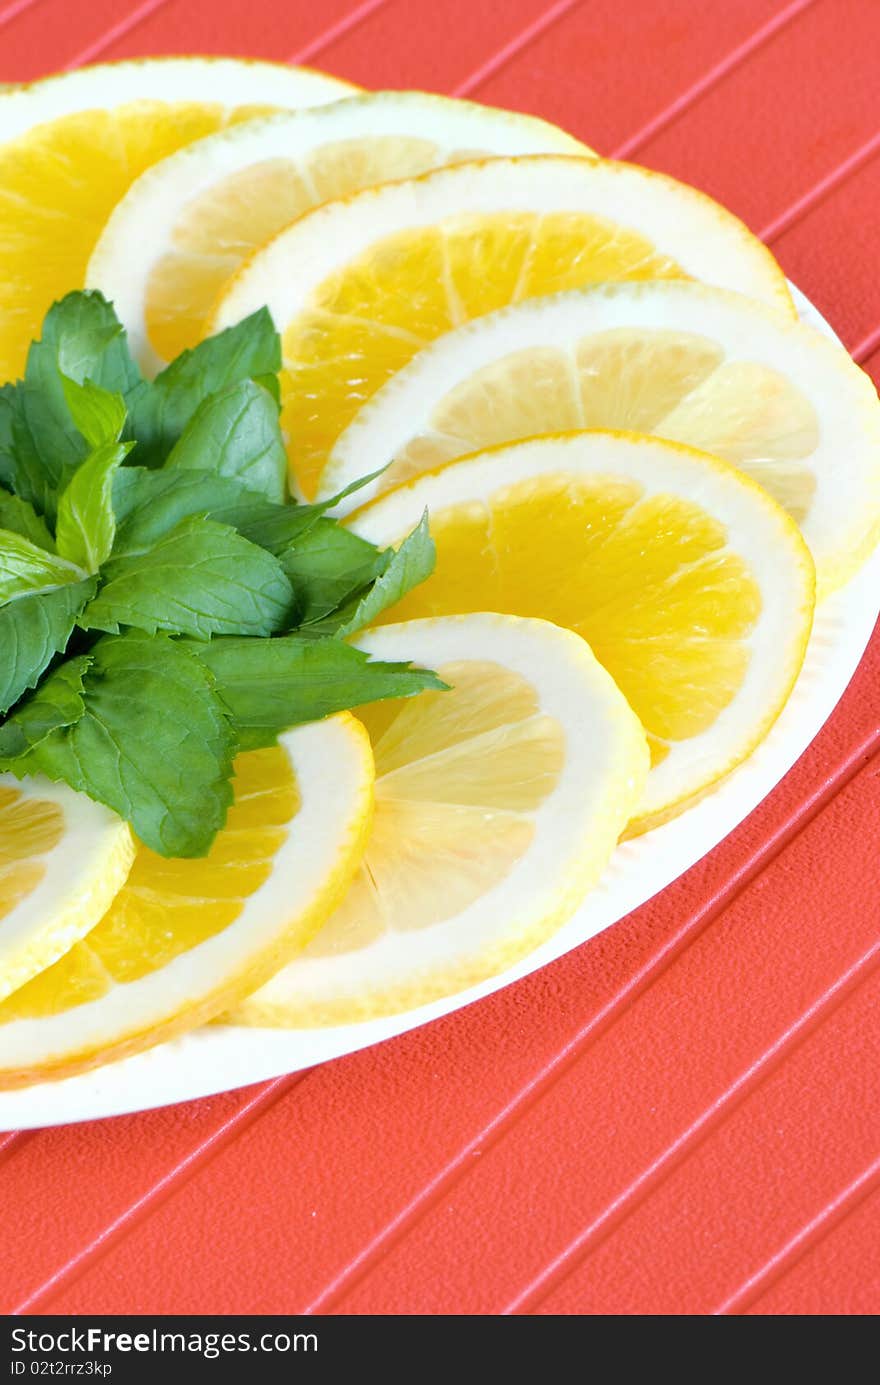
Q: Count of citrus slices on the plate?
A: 8